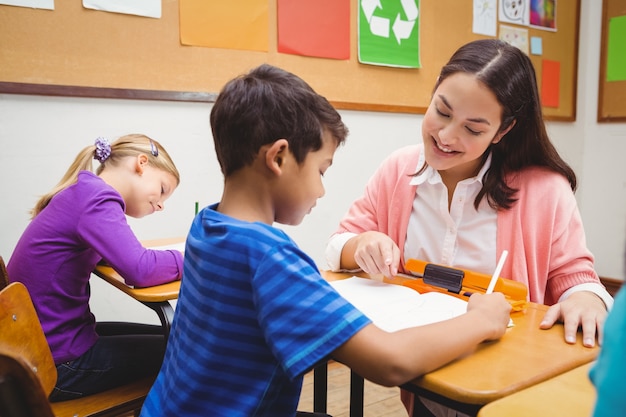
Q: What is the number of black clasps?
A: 1